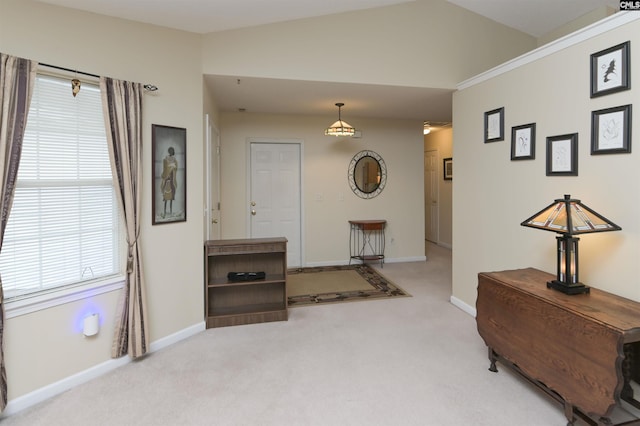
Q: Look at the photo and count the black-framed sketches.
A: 5